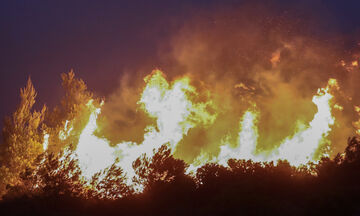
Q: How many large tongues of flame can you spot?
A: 4